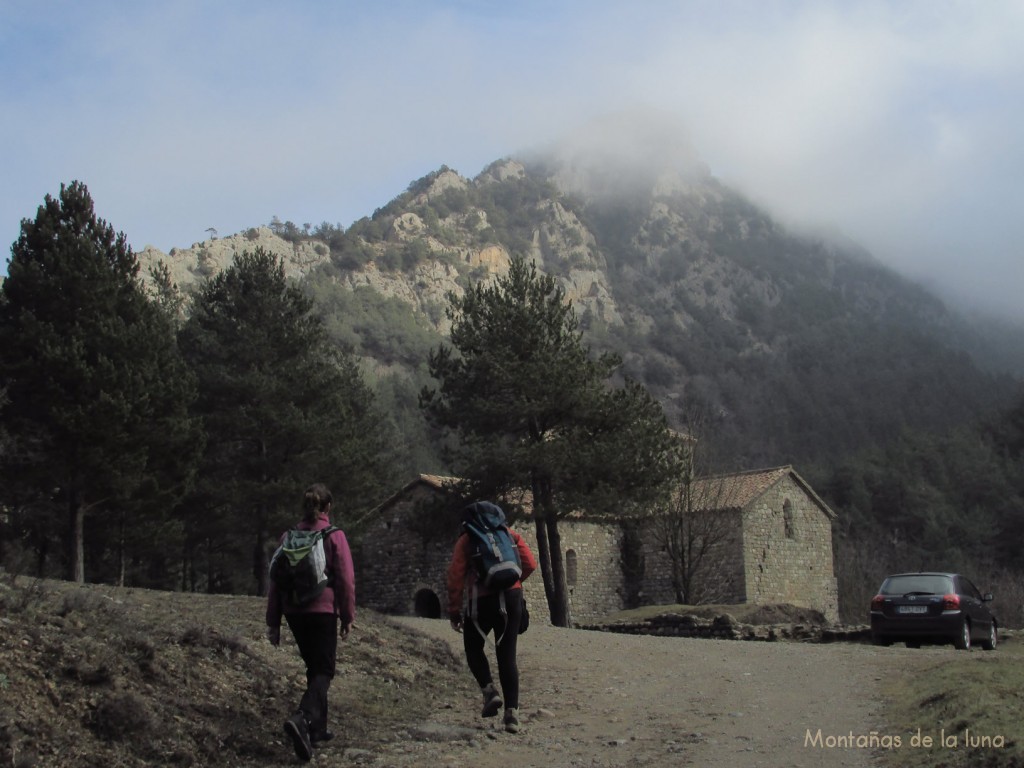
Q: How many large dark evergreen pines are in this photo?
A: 3